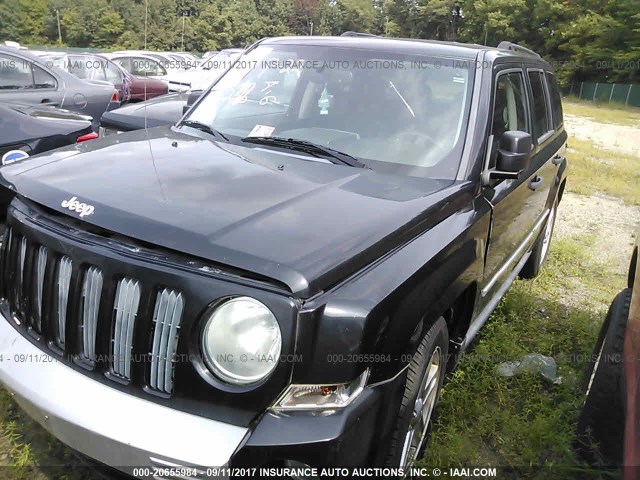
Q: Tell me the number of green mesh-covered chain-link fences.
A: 1